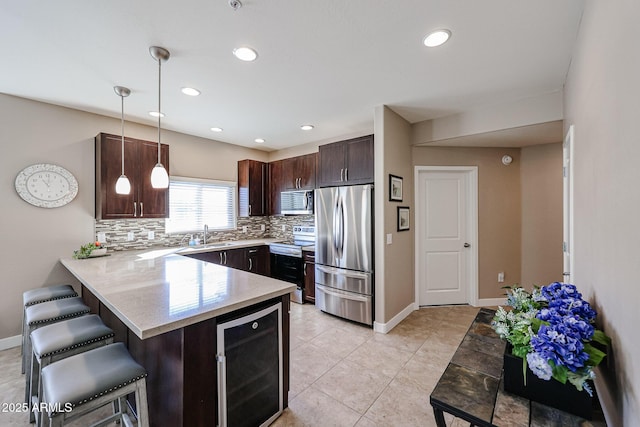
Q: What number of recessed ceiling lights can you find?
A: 7